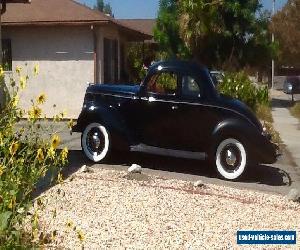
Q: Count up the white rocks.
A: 4